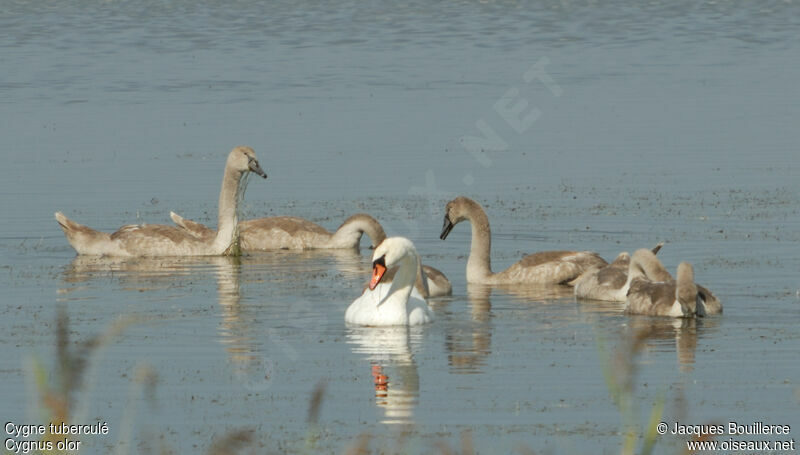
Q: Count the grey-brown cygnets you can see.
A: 6